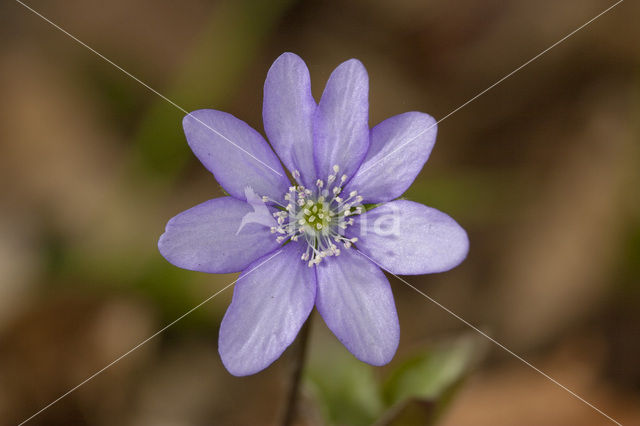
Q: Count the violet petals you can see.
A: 8